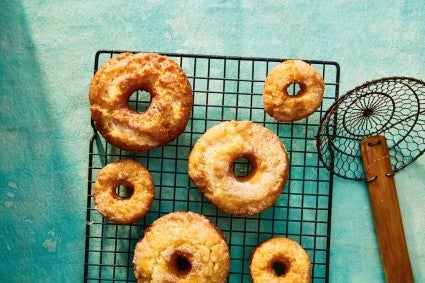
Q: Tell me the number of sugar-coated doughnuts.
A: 6